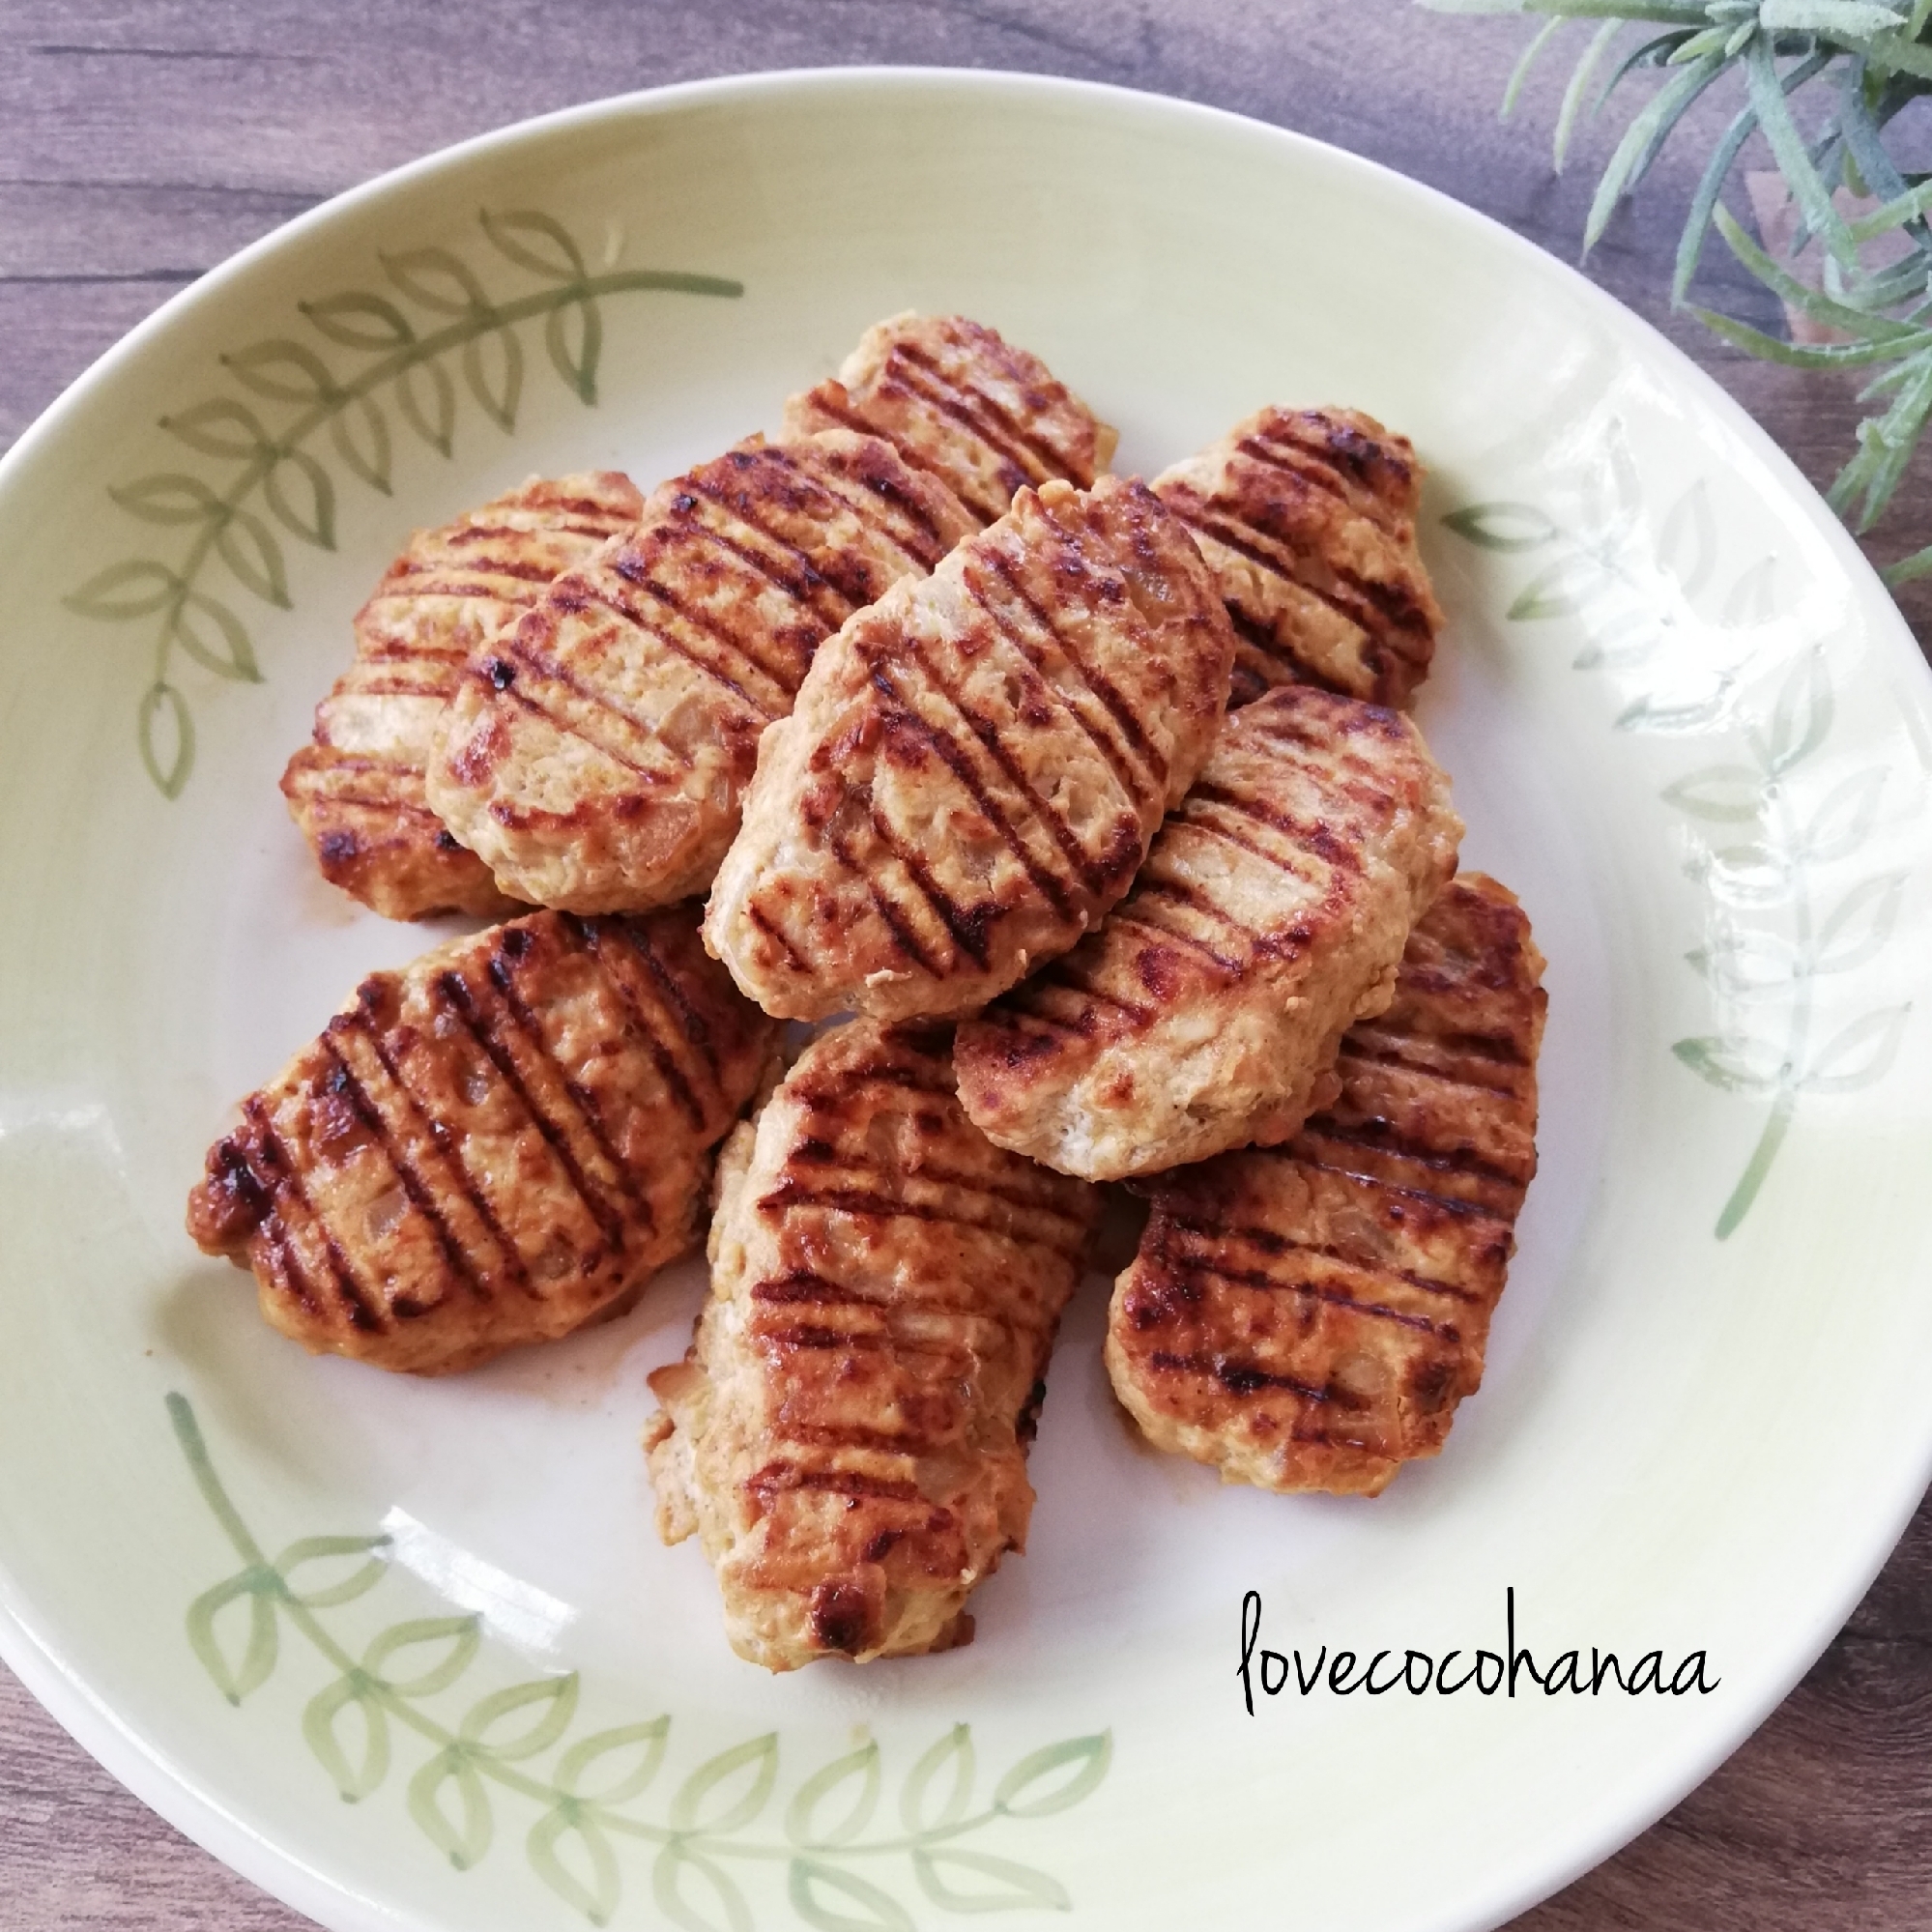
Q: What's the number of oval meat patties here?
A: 9